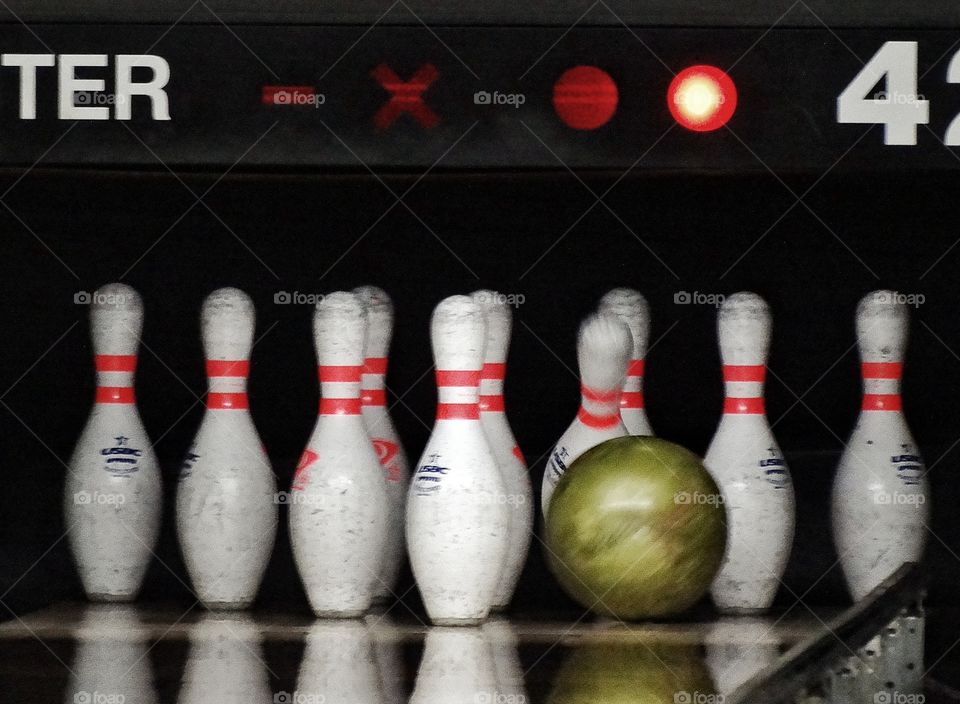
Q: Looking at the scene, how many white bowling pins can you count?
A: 10